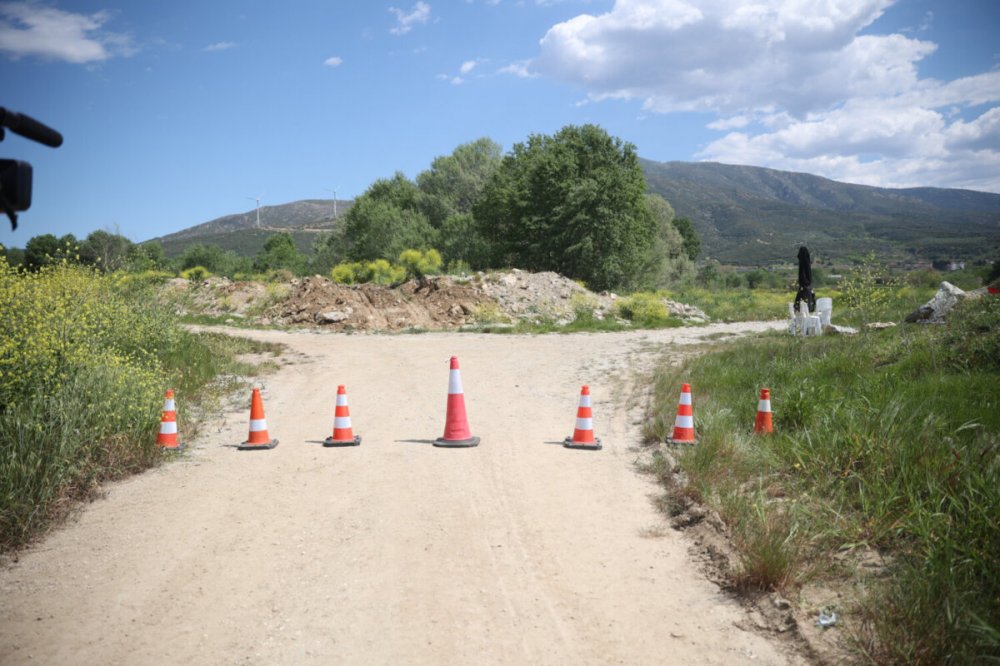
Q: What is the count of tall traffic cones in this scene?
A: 1